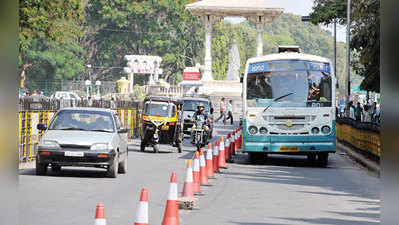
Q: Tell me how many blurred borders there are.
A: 2